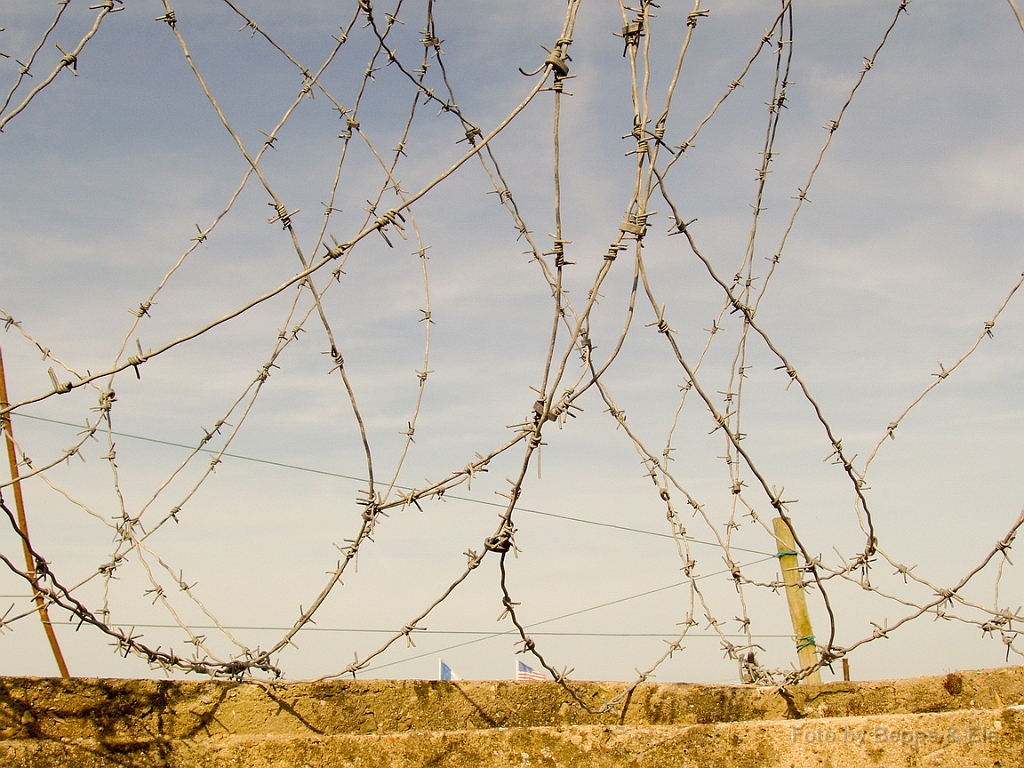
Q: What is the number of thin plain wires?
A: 3